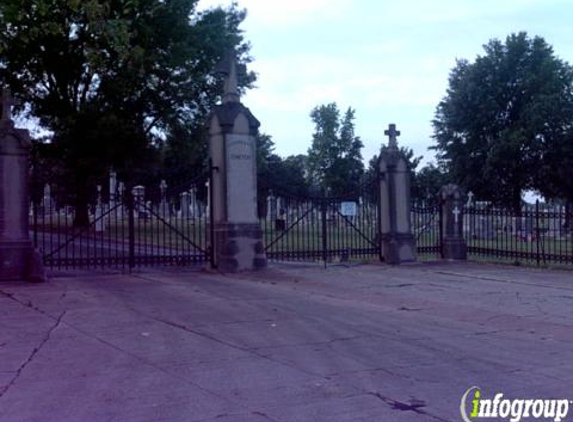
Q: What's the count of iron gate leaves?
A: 5